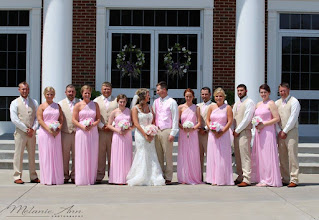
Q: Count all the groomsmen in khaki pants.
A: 6